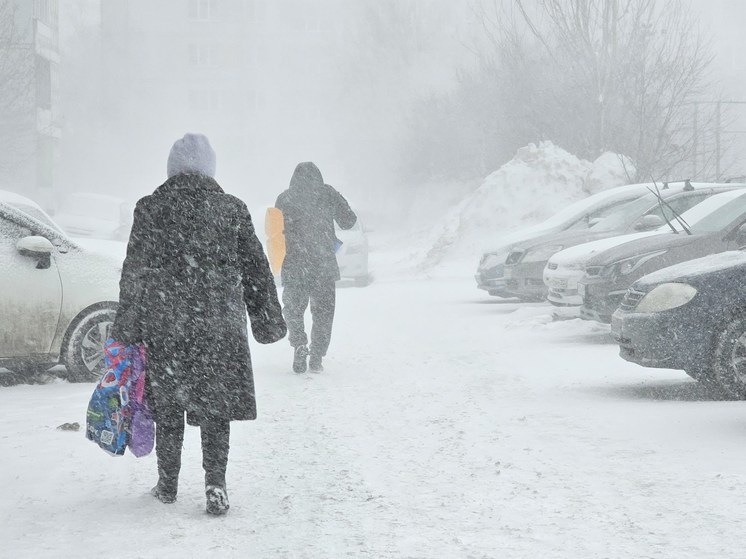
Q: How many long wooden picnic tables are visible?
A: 0